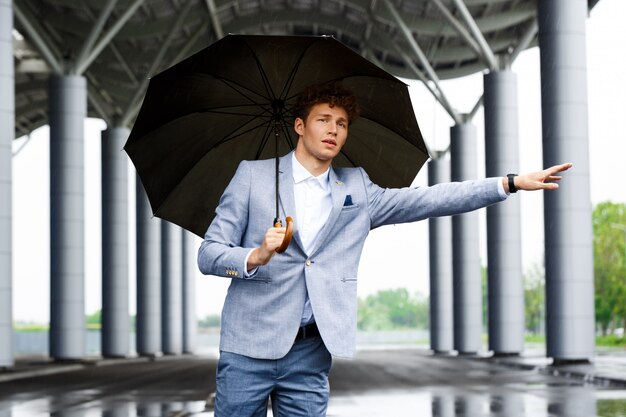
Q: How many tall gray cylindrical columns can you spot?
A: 10